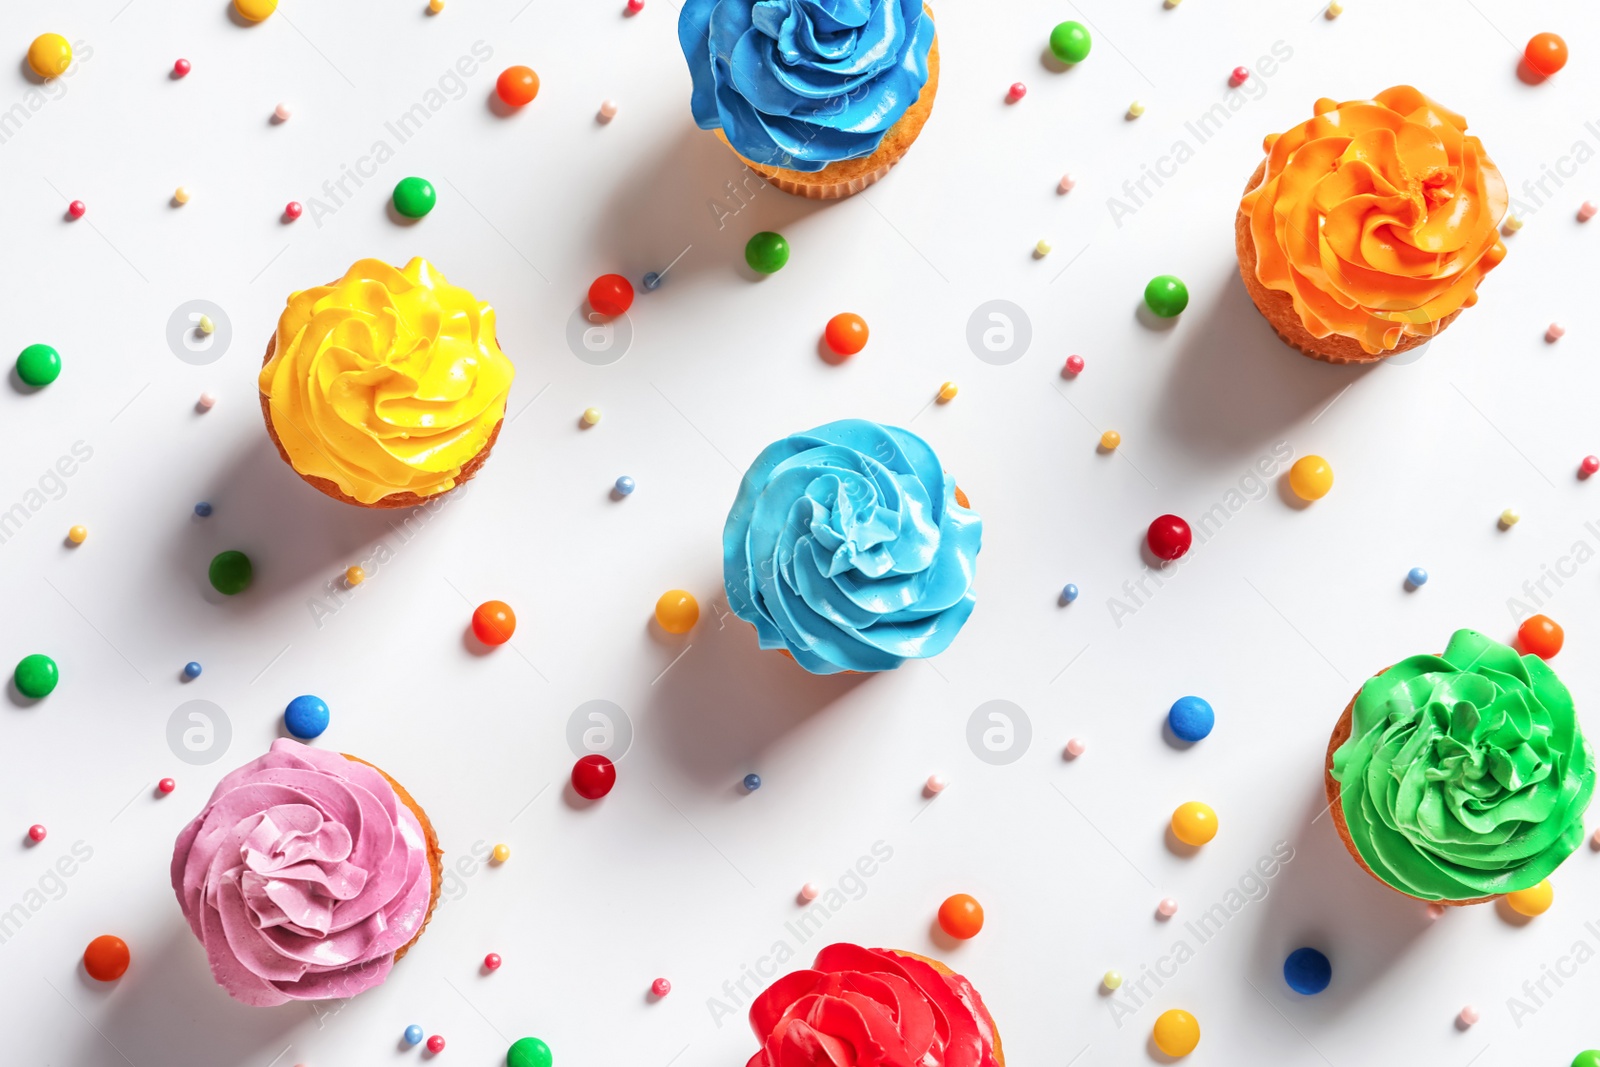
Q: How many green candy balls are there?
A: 9